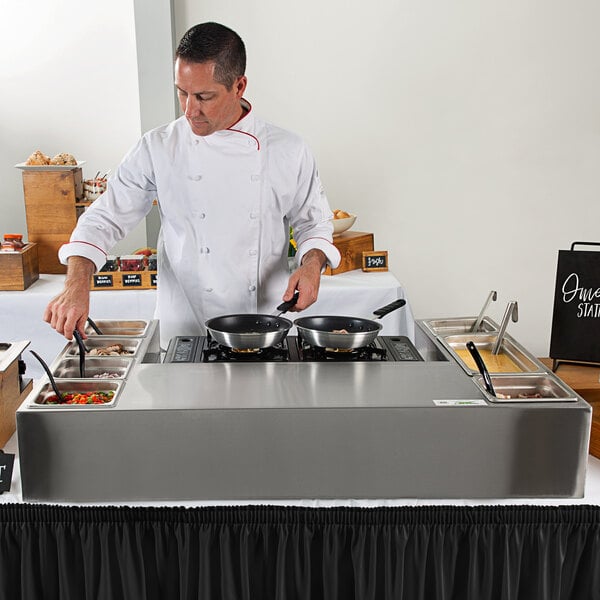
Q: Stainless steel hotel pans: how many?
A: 7